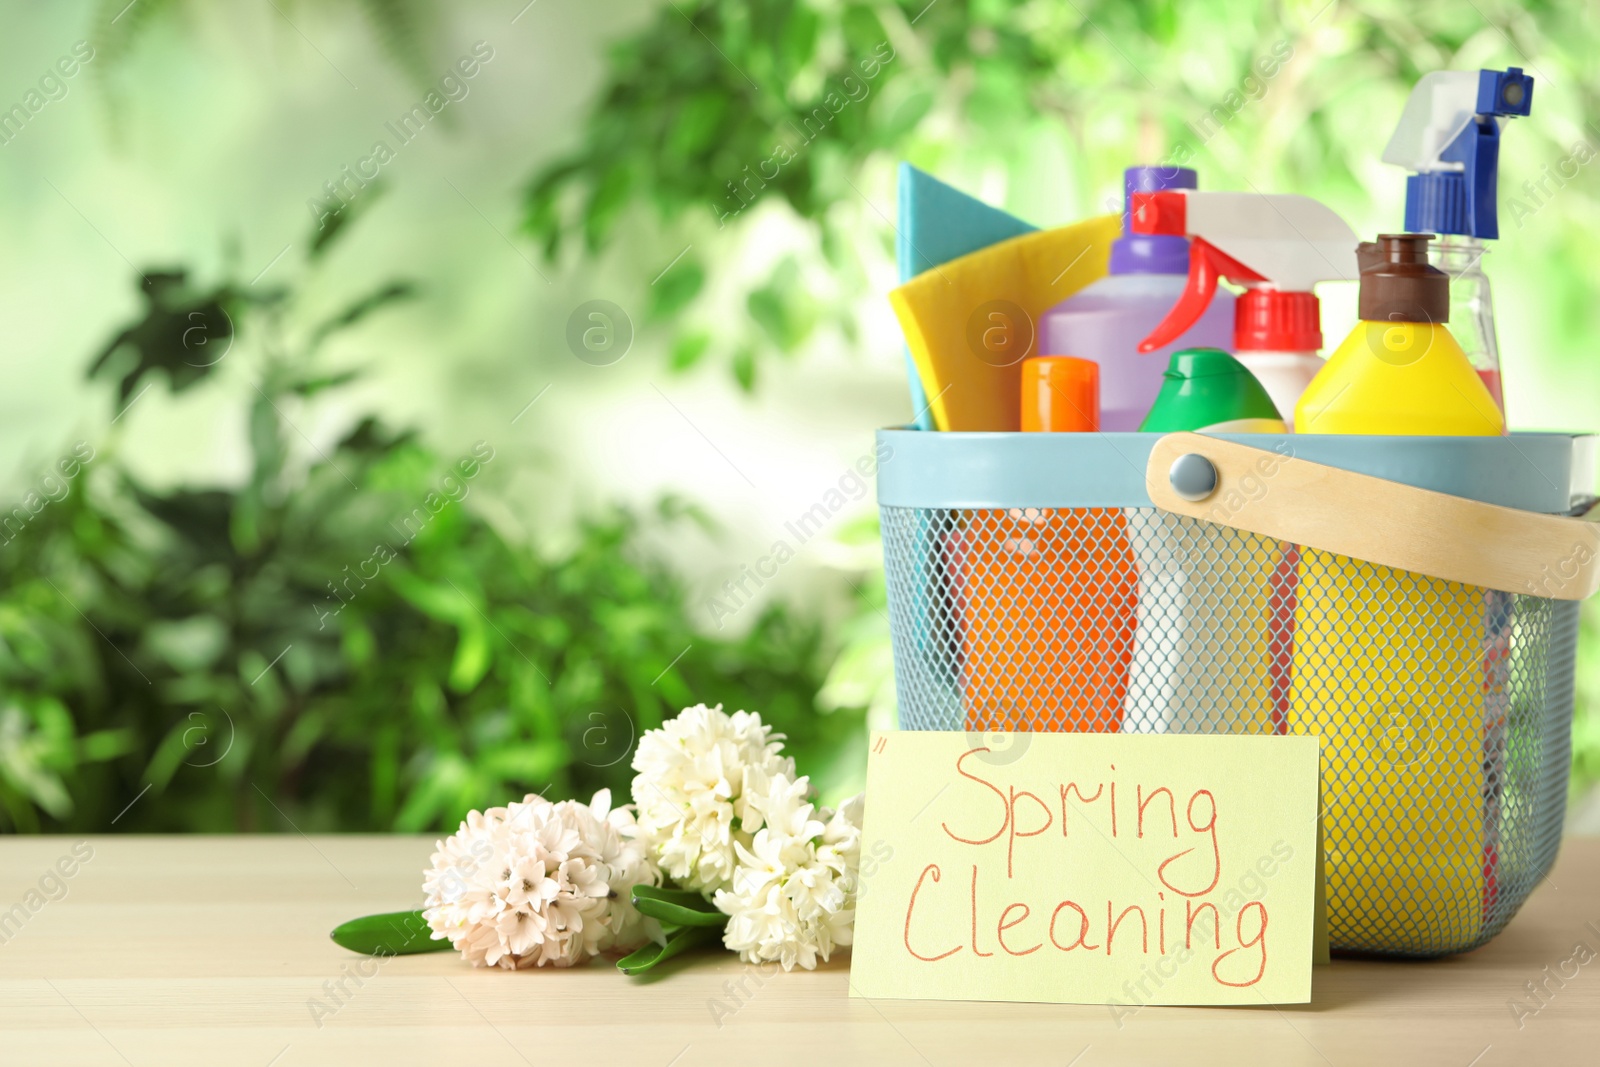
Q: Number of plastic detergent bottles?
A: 6